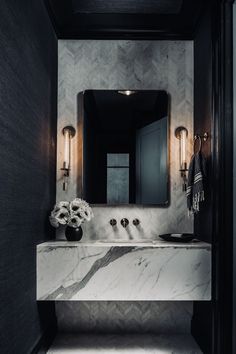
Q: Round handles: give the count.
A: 2